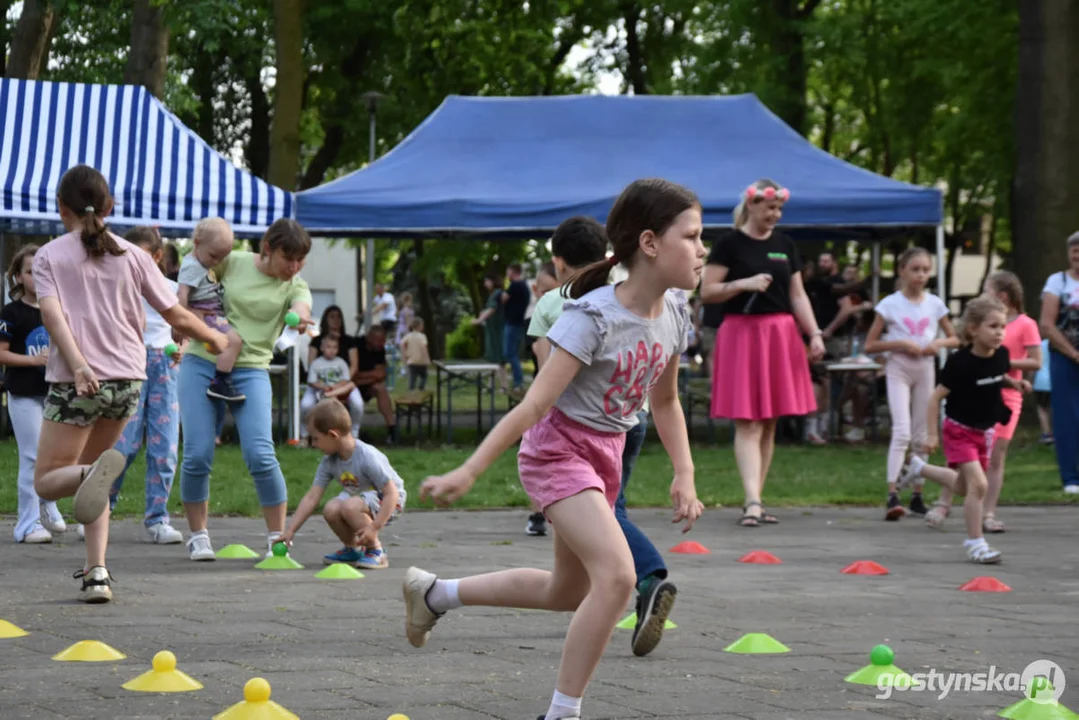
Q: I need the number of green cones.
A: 7